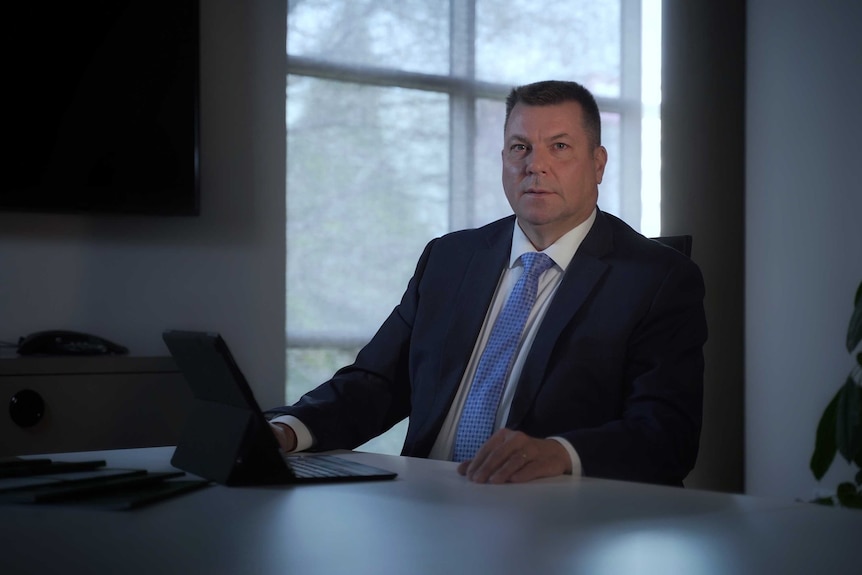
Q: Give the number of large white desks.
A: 1